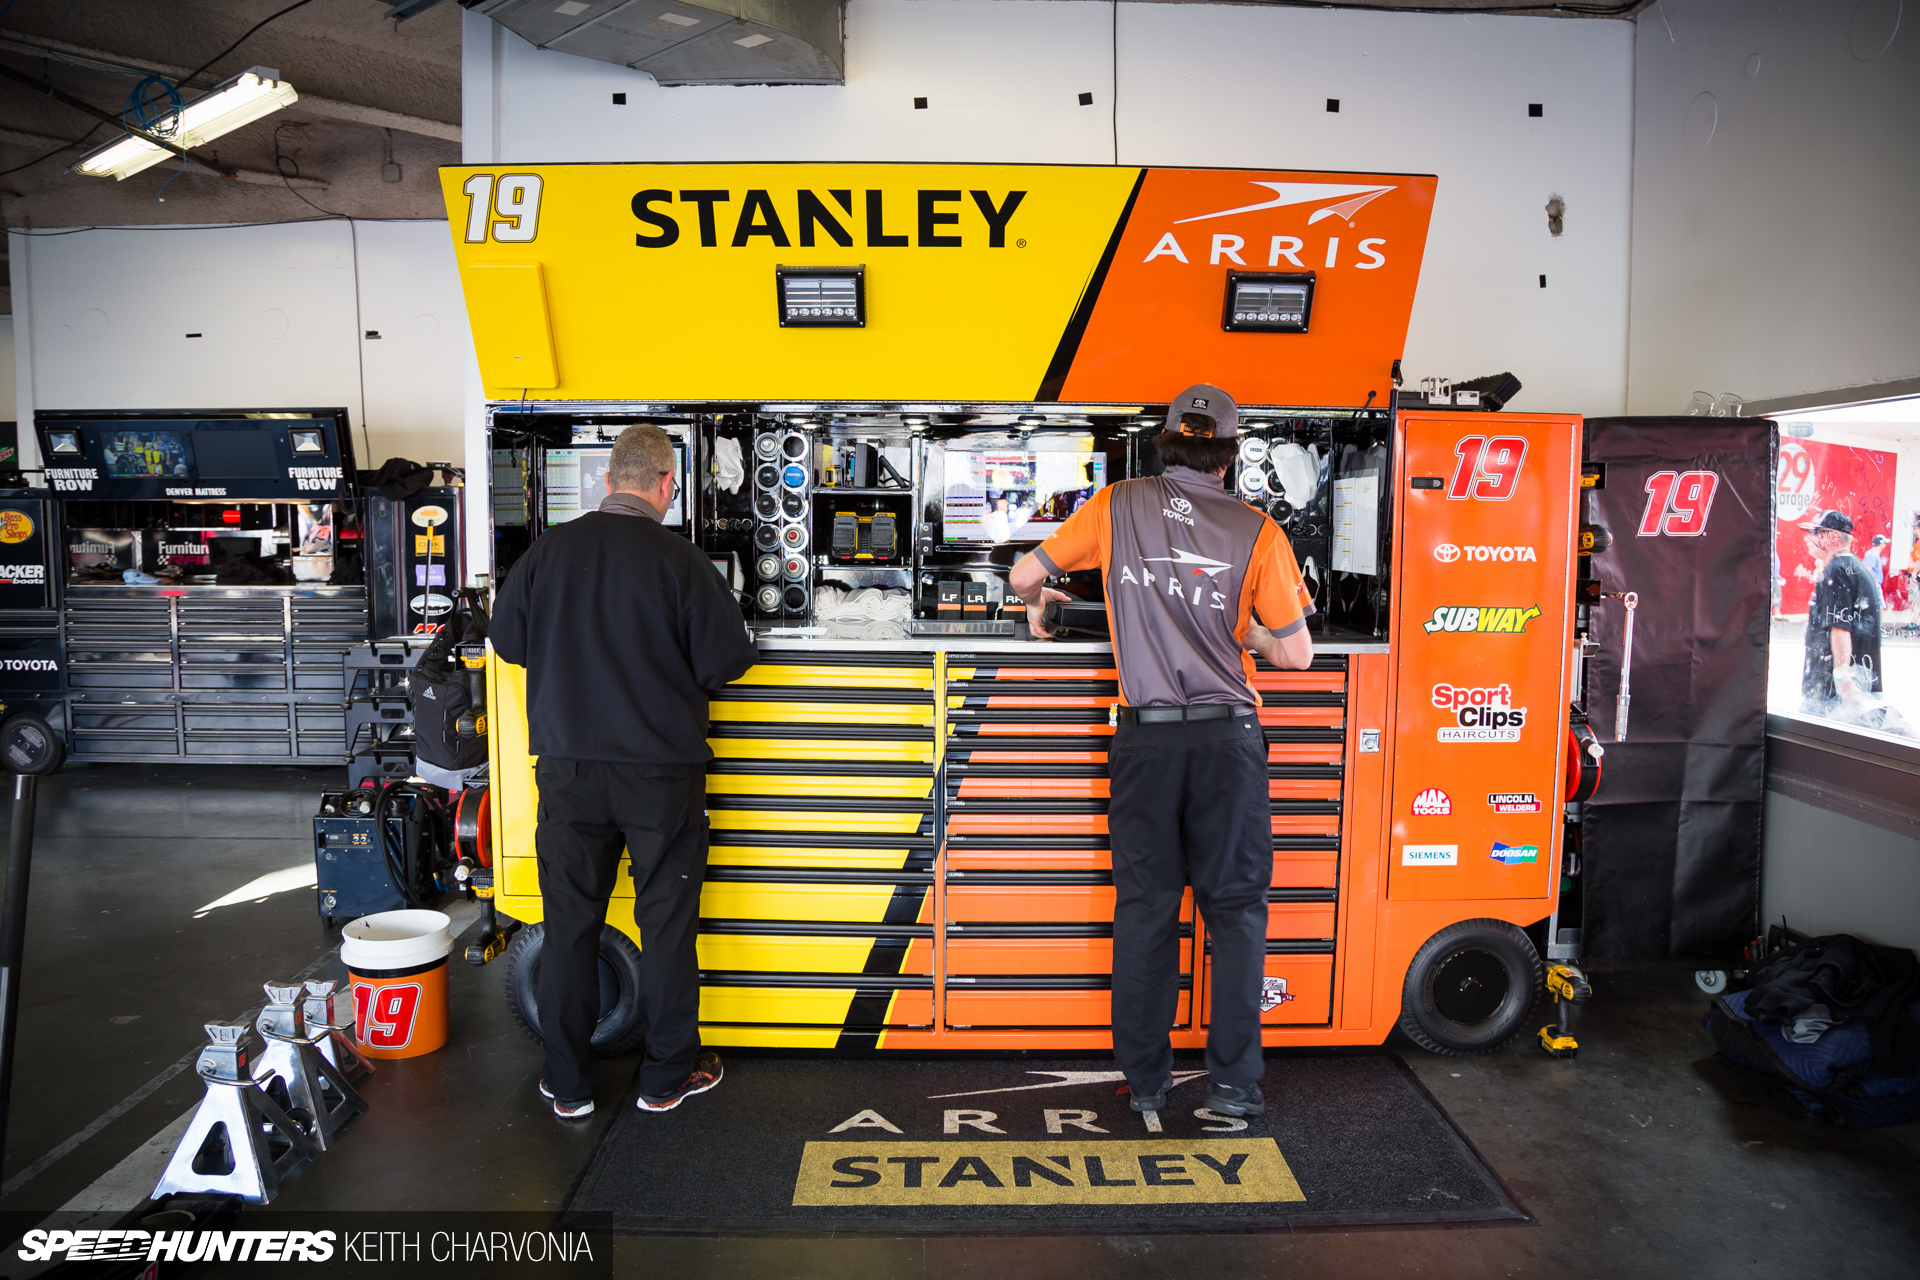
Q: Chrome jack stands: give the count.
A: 3